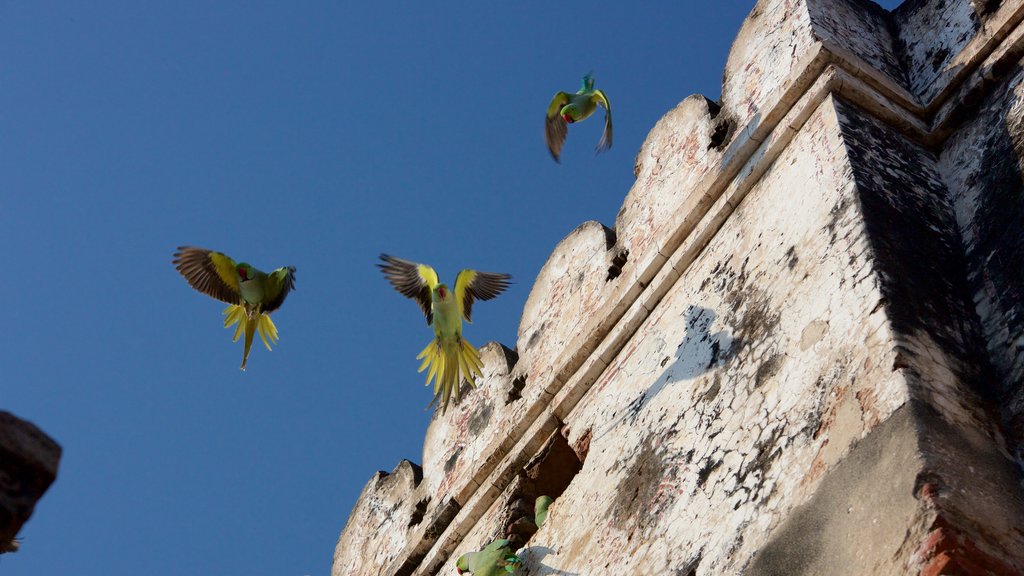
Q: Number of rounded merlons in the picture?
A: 5